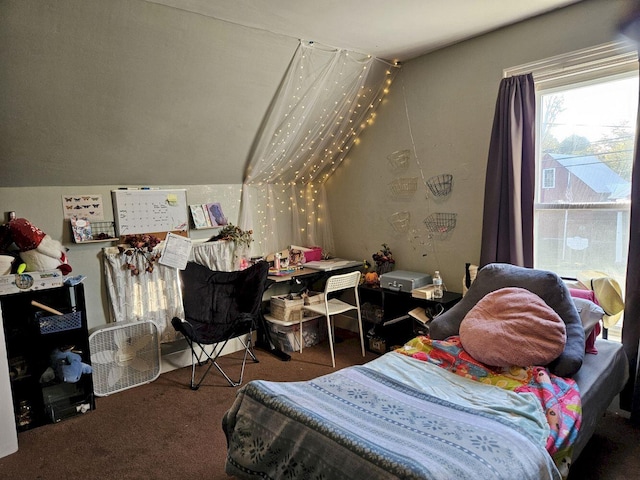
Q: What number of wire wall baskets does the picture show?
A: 5